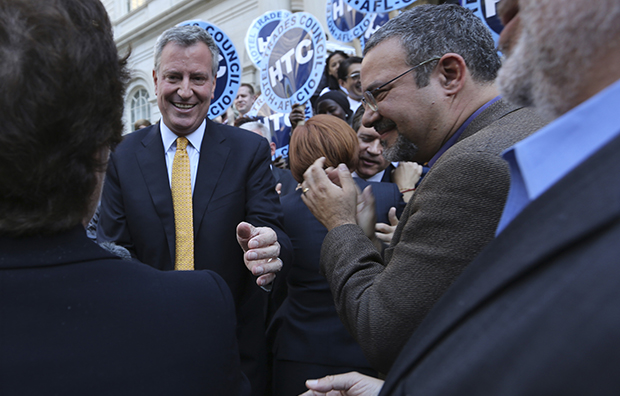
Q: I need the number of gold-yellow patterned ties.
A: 1